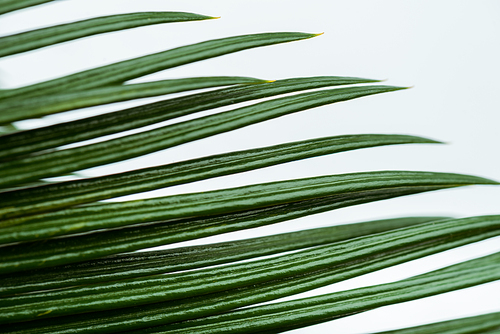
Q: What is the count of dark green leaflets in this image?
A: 14